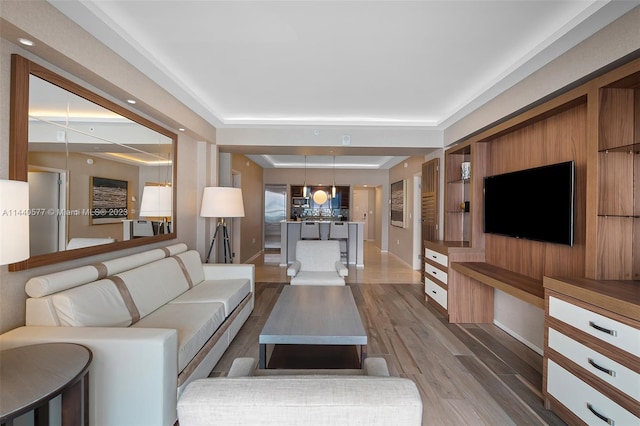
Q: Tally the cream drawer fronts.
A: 6